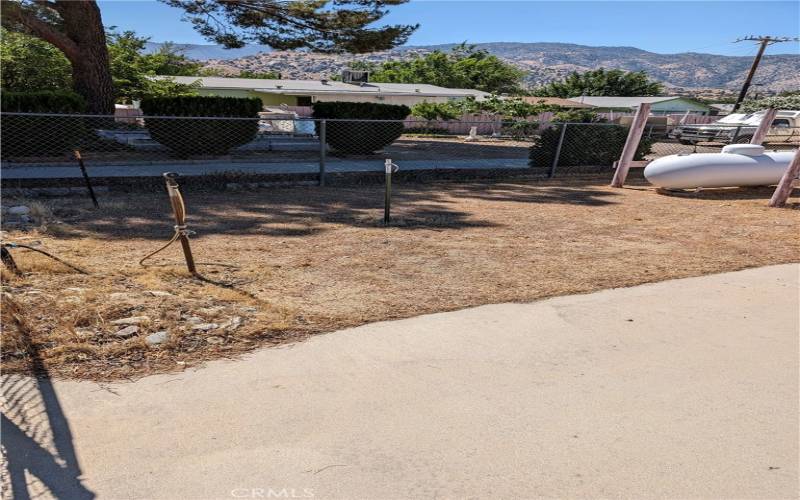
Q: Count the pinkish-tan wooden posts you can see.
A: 3